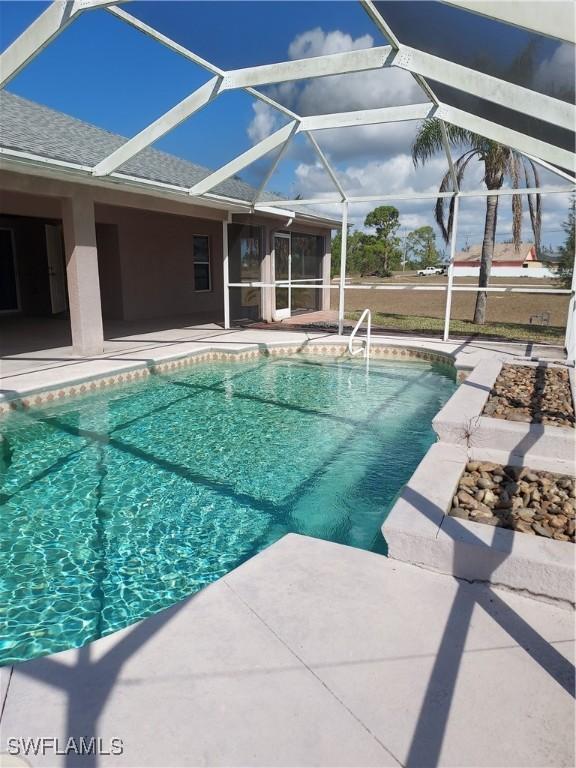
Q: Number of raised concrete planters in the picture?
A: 2